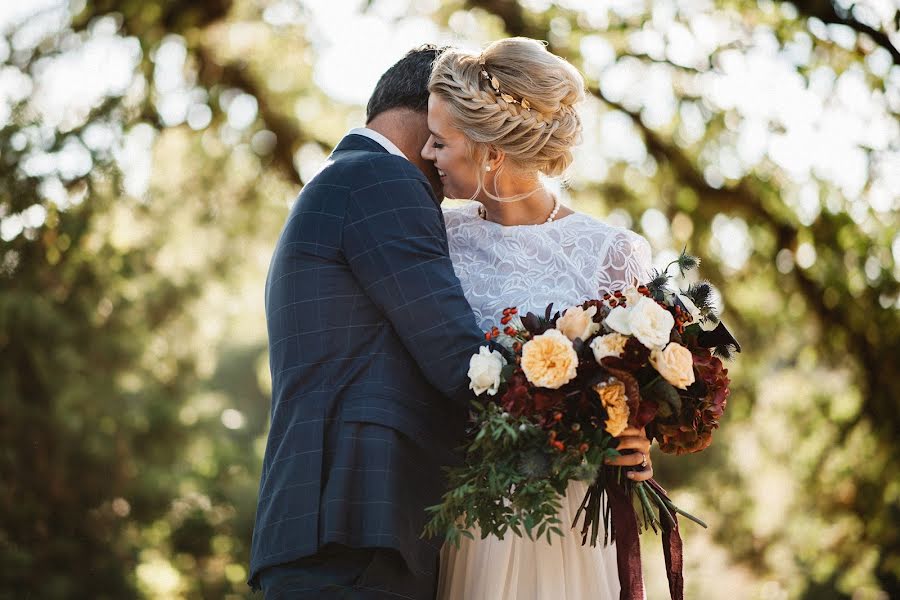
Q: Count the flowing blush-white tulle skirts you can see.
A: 1